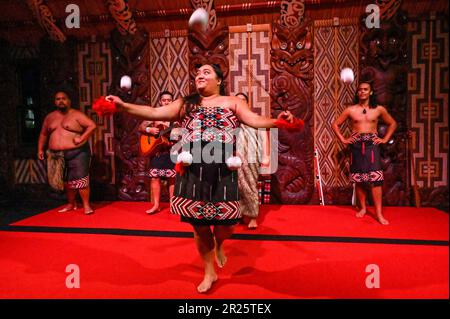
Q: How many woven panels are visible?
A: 5